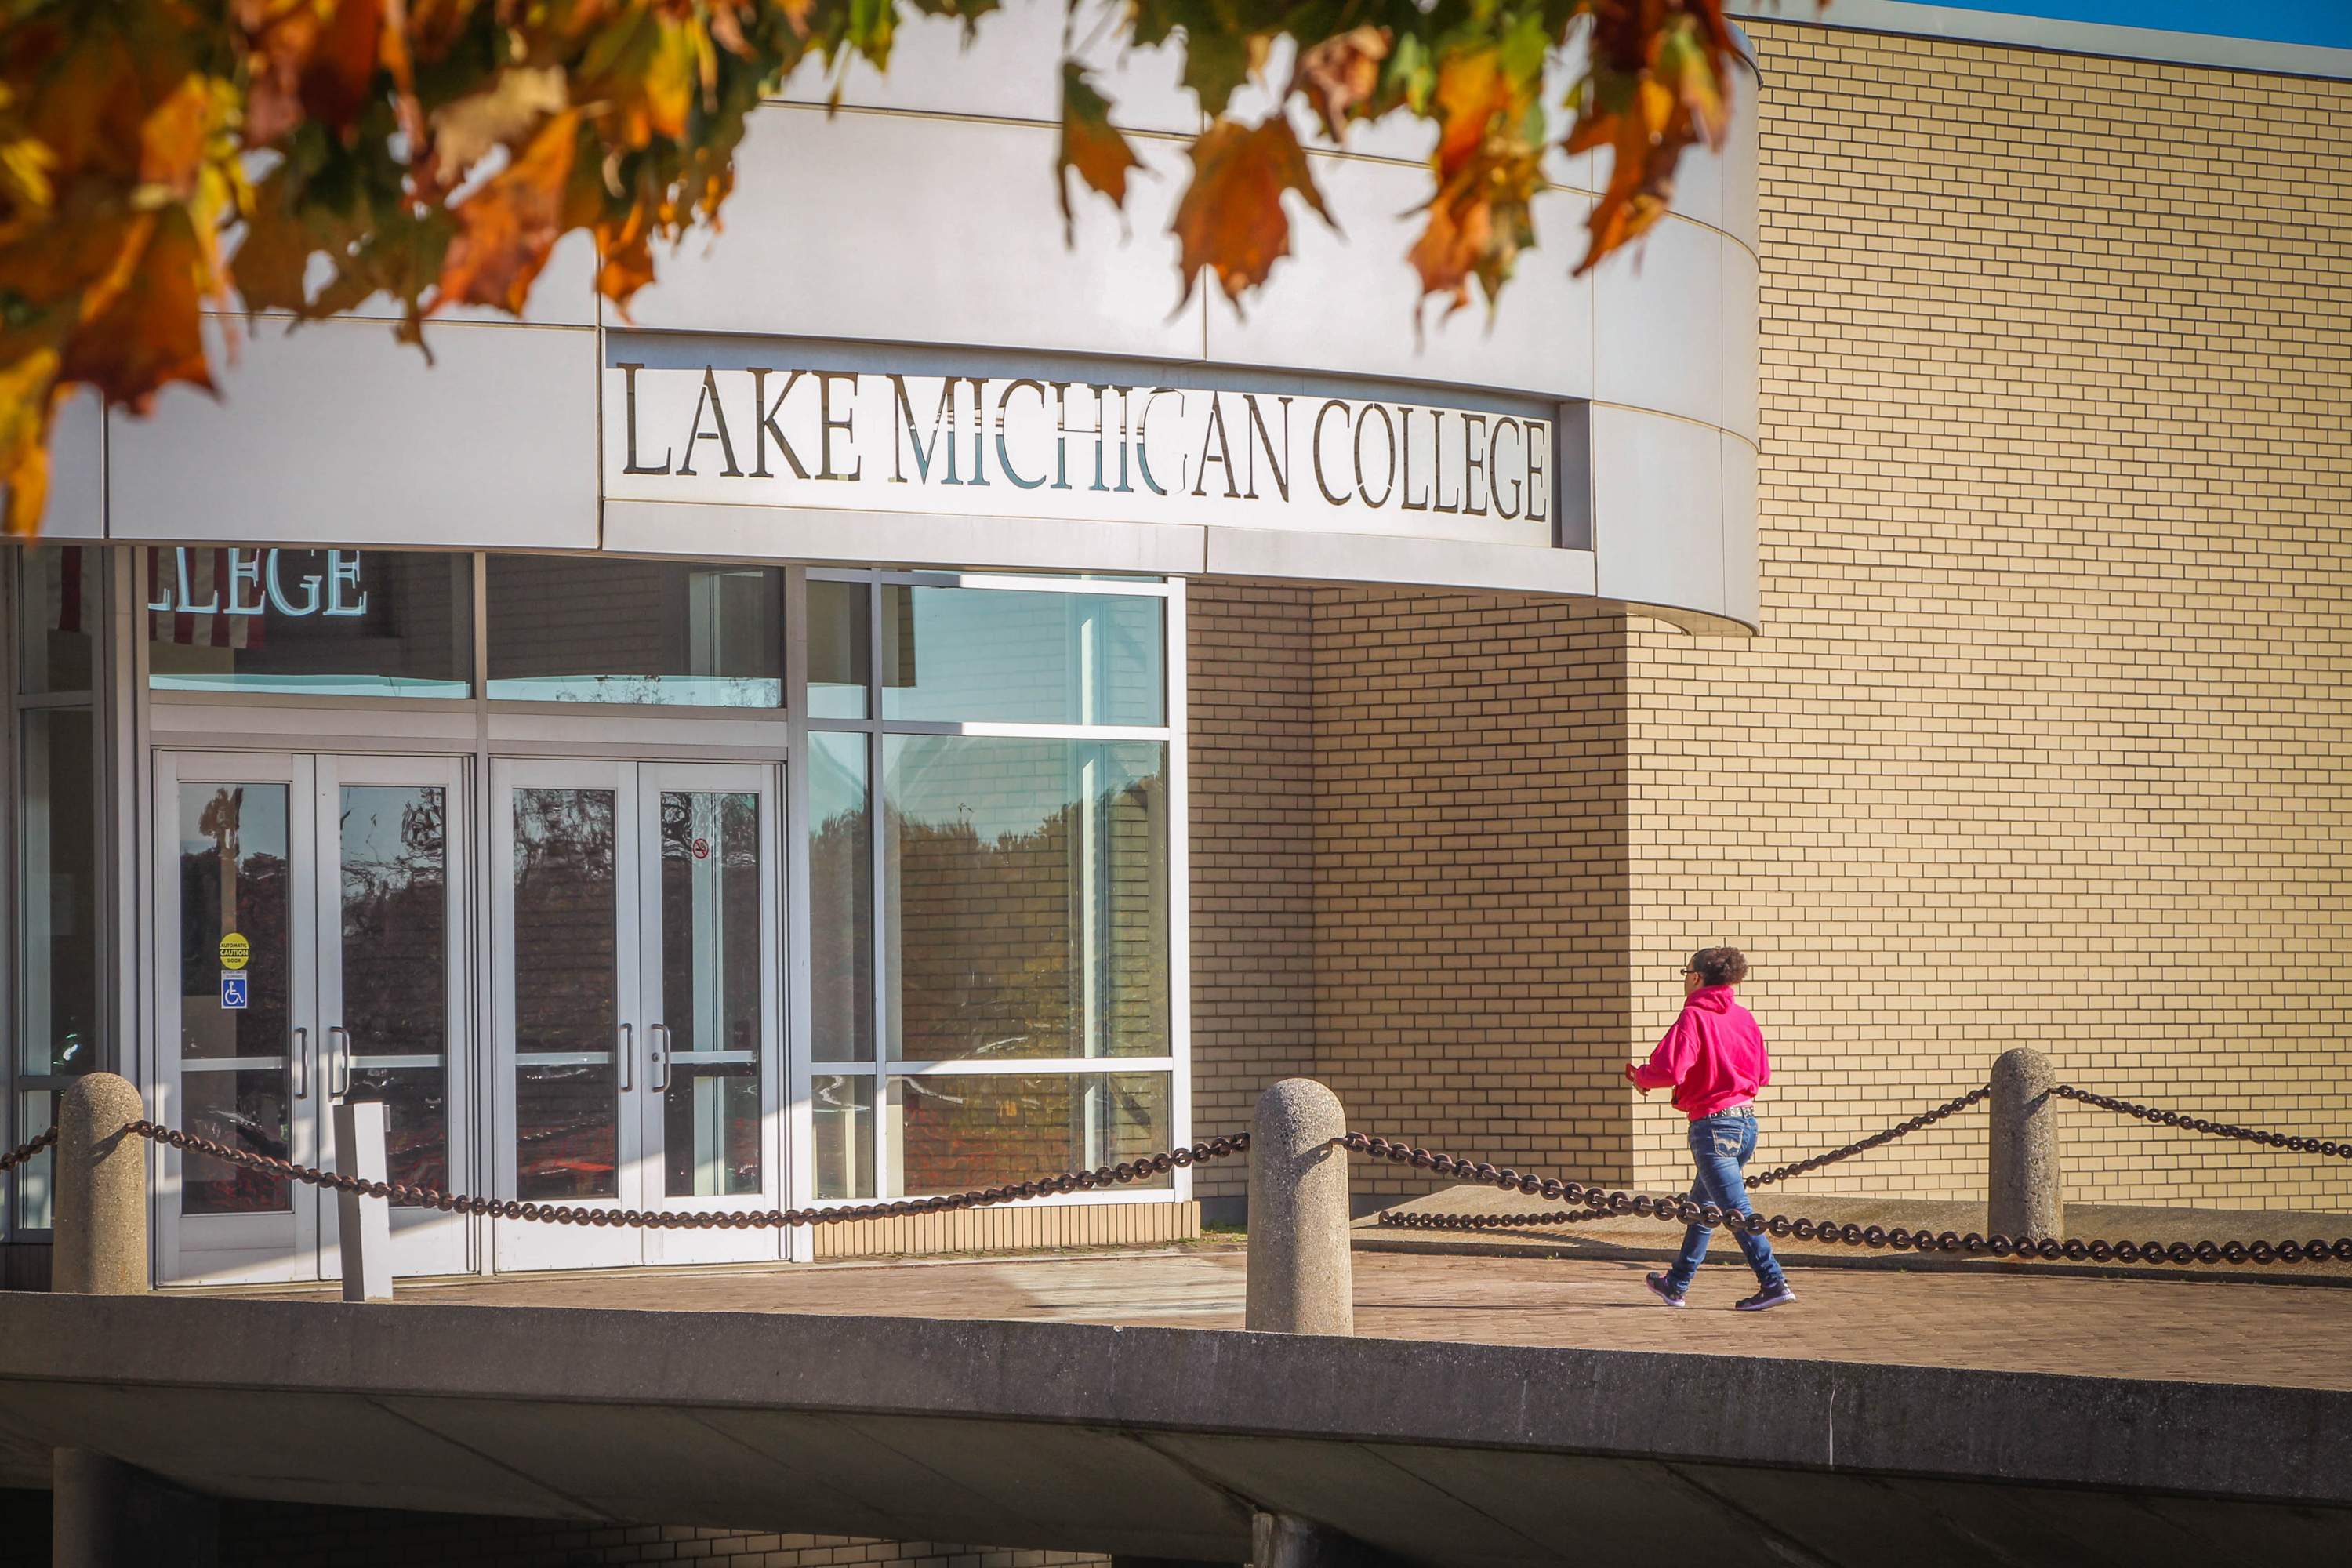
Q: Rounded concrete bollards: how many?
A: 3